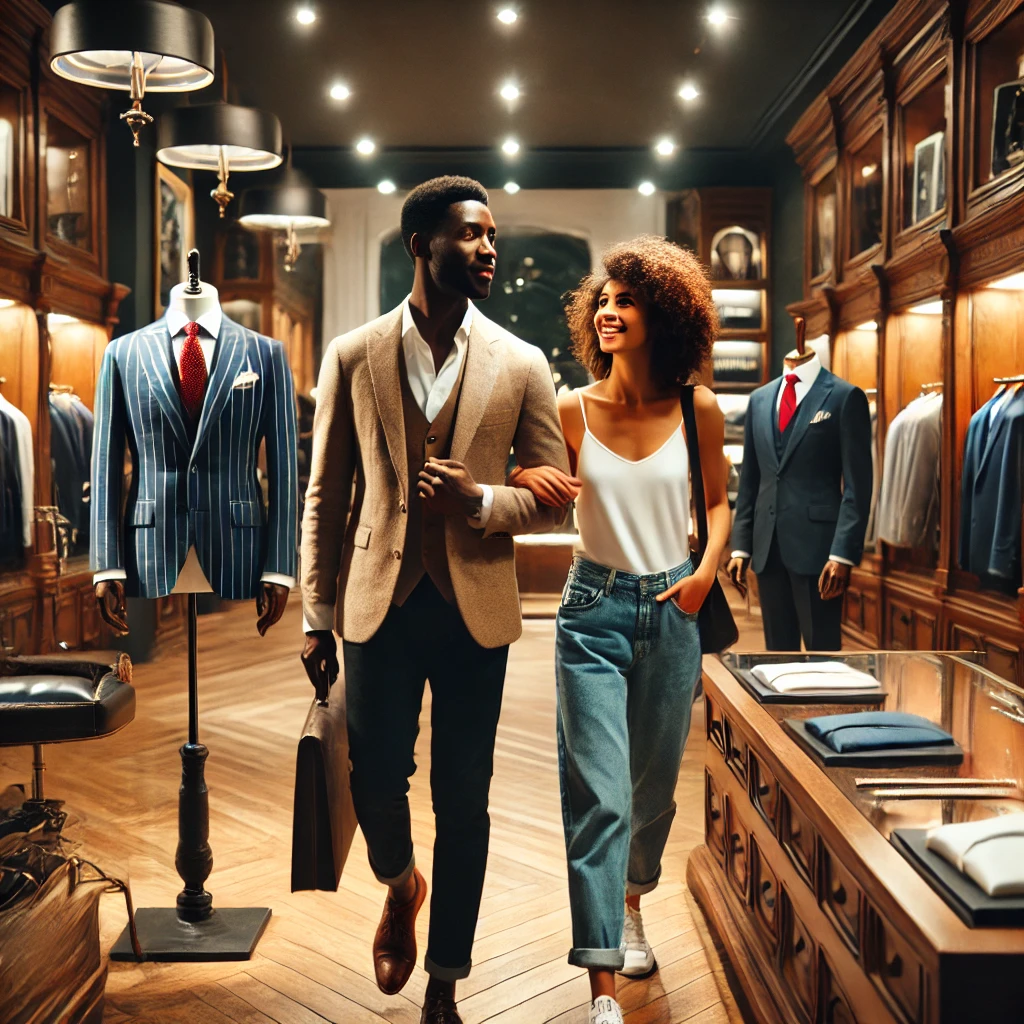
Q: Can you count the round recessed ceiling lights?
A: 12